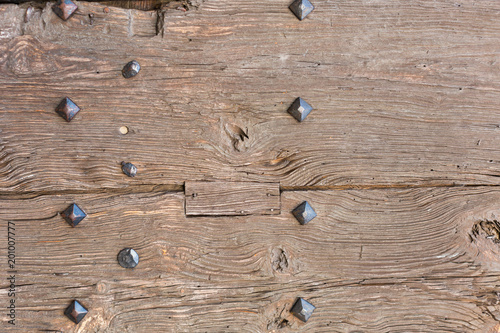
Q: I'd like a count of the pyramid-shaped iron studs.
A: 8